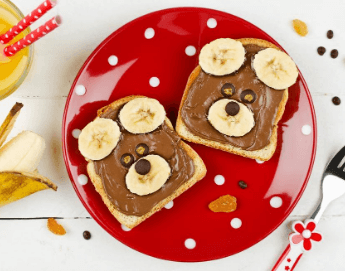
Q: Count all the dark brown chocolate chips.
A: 12